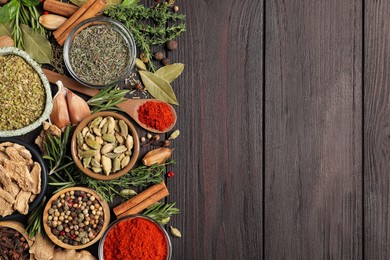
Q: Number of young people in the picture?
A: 0